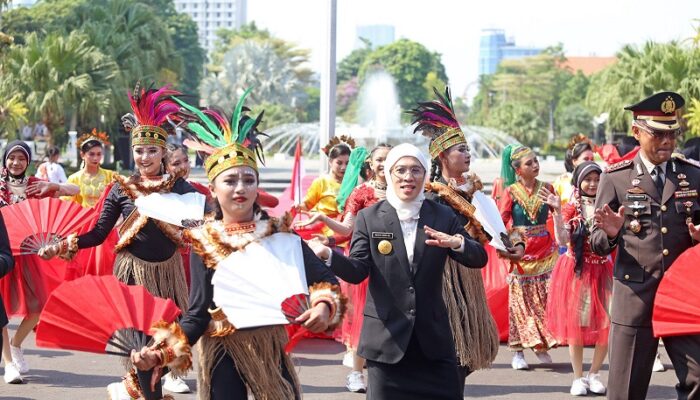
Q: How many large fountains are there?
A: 1